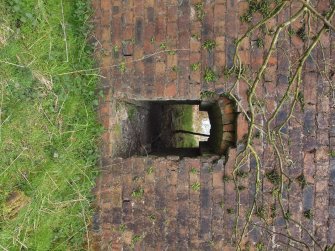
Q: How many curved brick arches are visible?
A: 1